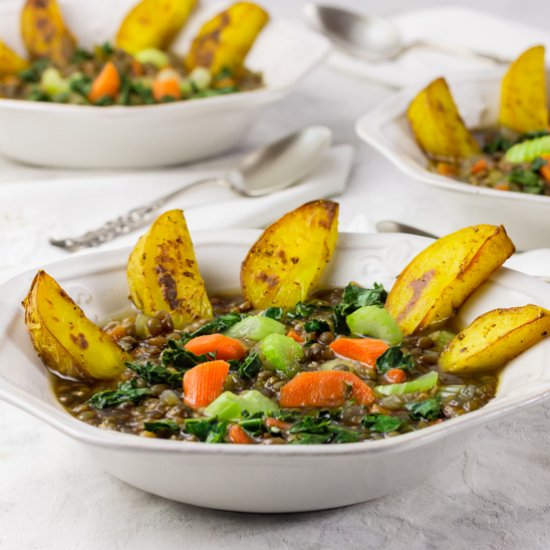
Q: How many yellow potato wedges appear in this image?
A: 11